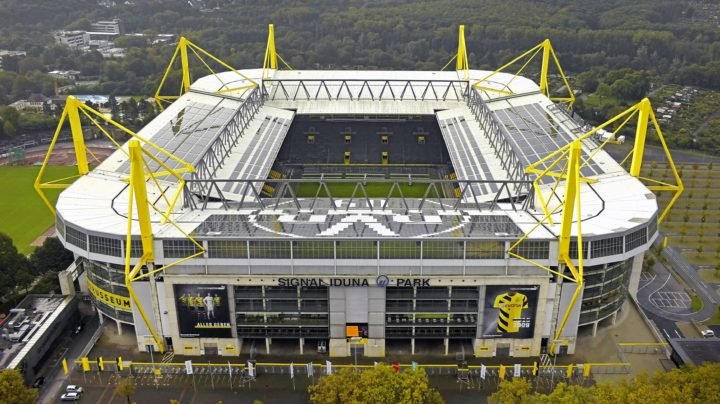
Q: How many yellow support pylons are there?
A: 8